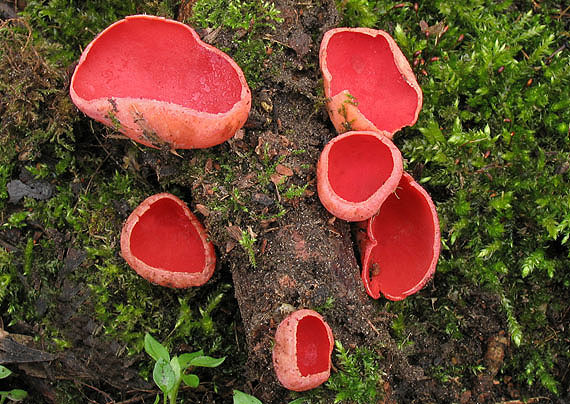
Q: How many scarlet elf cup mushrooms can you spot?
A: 6